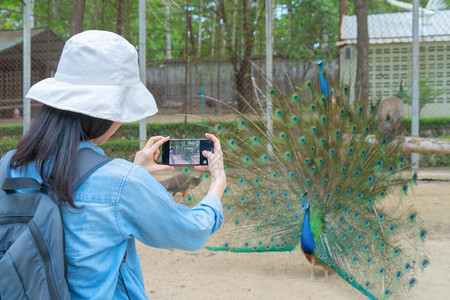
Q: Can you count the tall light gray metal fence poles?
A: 4